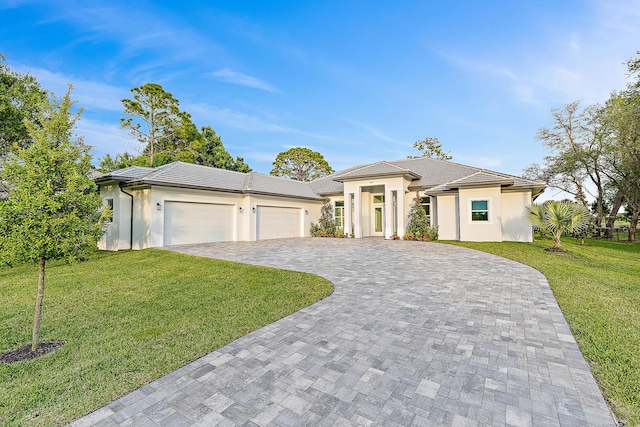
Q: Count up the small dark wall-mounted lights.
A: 4